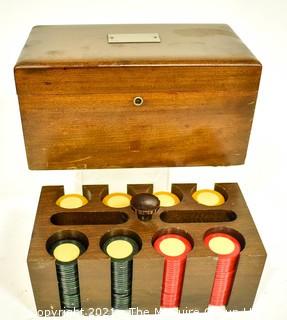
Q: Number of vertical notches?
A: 8